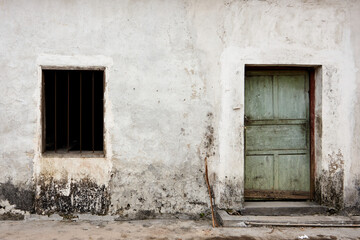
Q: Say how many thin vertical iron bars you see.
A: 4